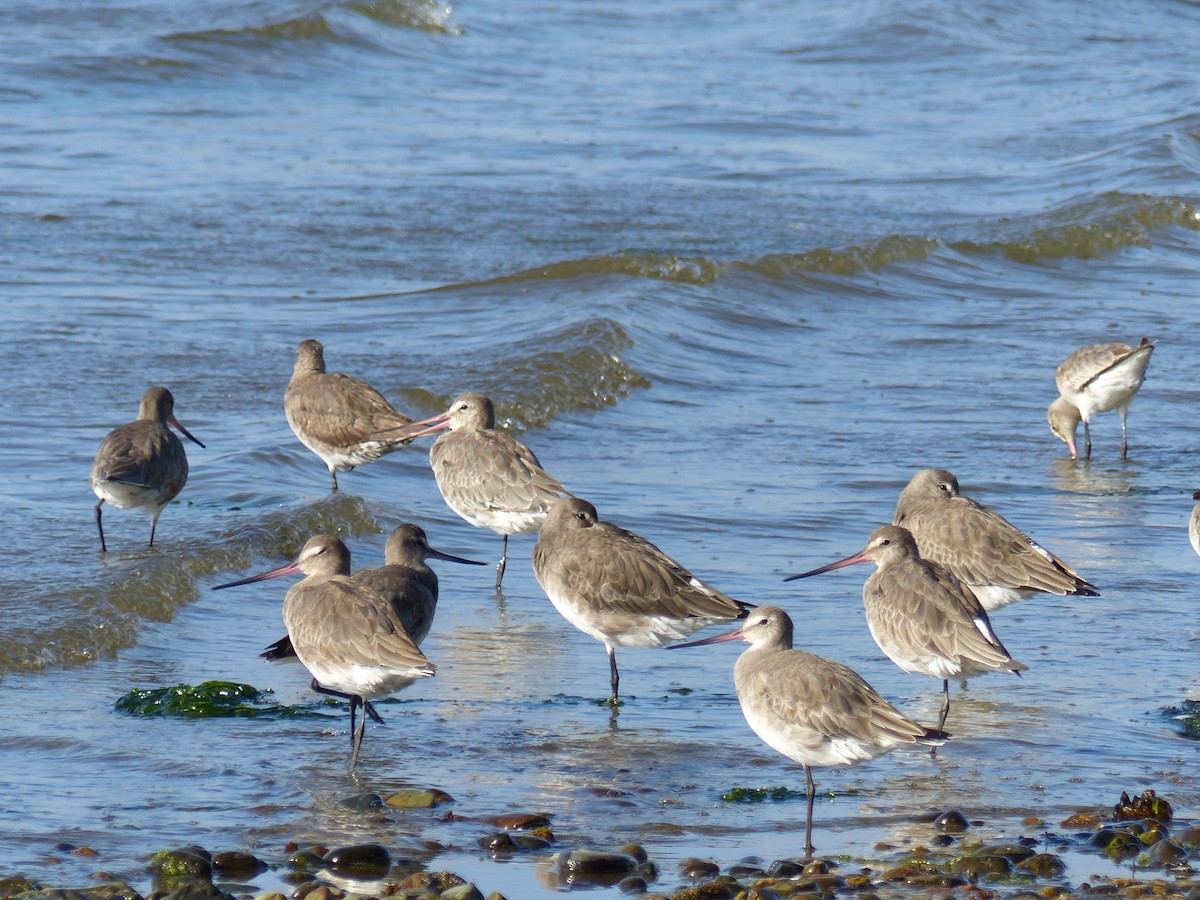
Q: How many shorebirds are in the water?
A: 11